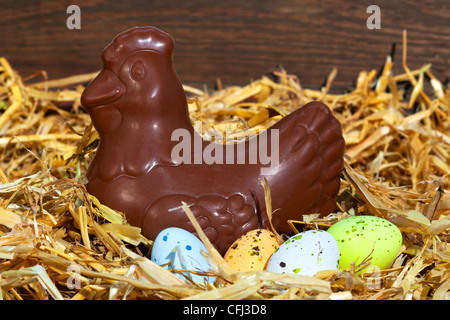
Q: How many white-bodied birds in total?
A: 0